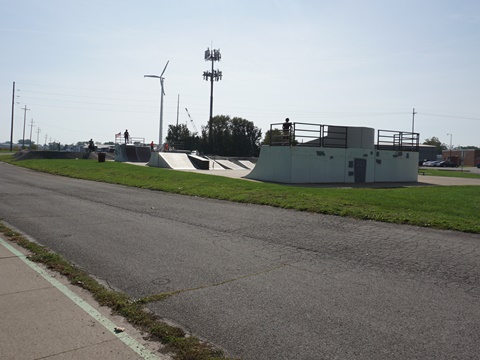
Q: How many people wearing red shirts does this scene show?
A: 1